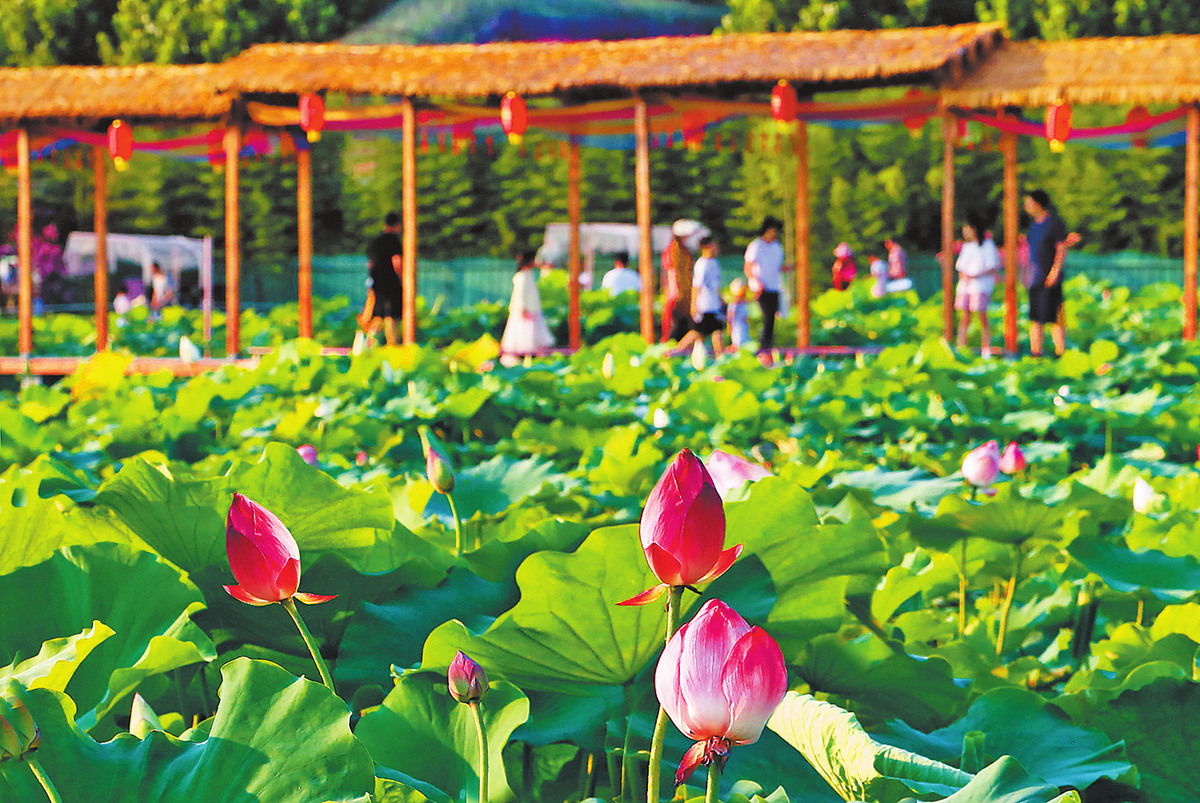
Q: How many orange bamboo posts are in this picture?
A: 11